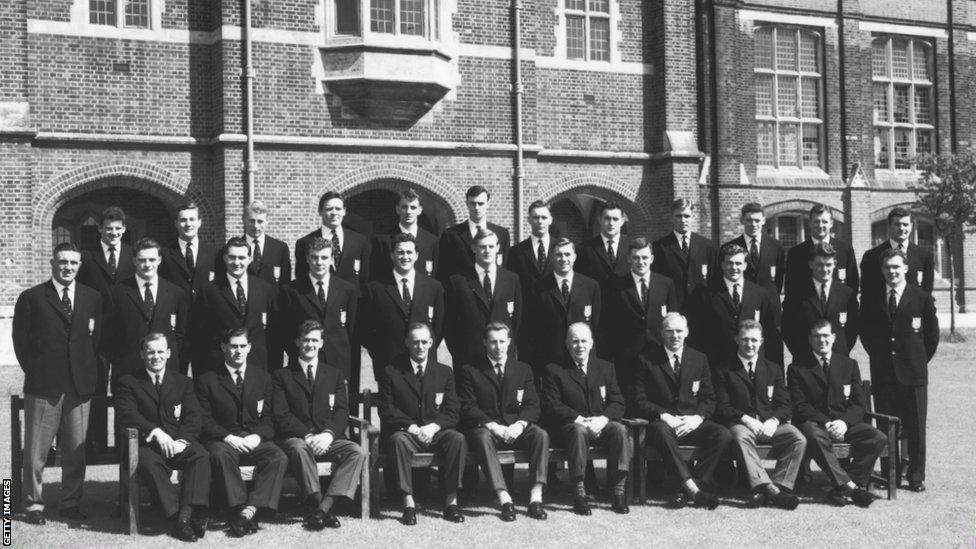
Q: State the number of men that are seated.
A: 9